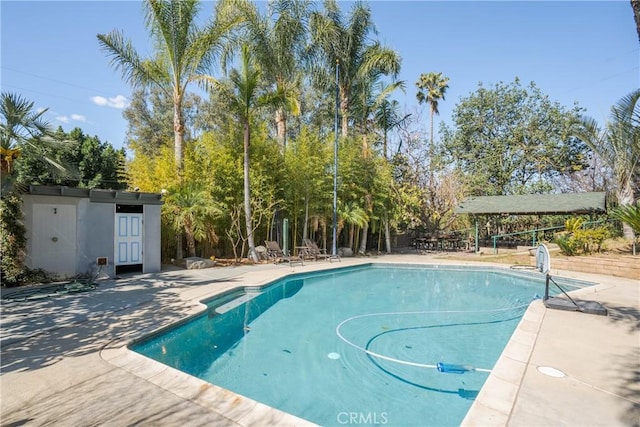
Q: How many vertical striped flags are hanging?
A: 0